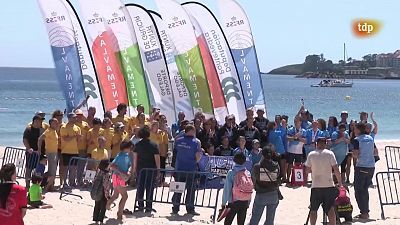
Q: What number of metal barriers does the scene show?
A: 5